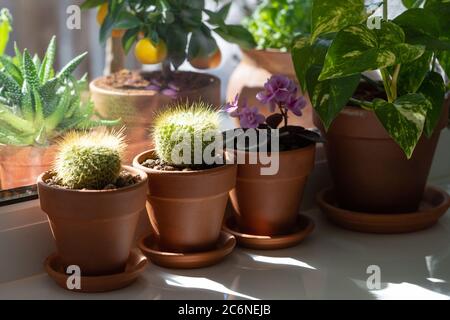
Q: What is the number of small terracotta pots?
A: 3